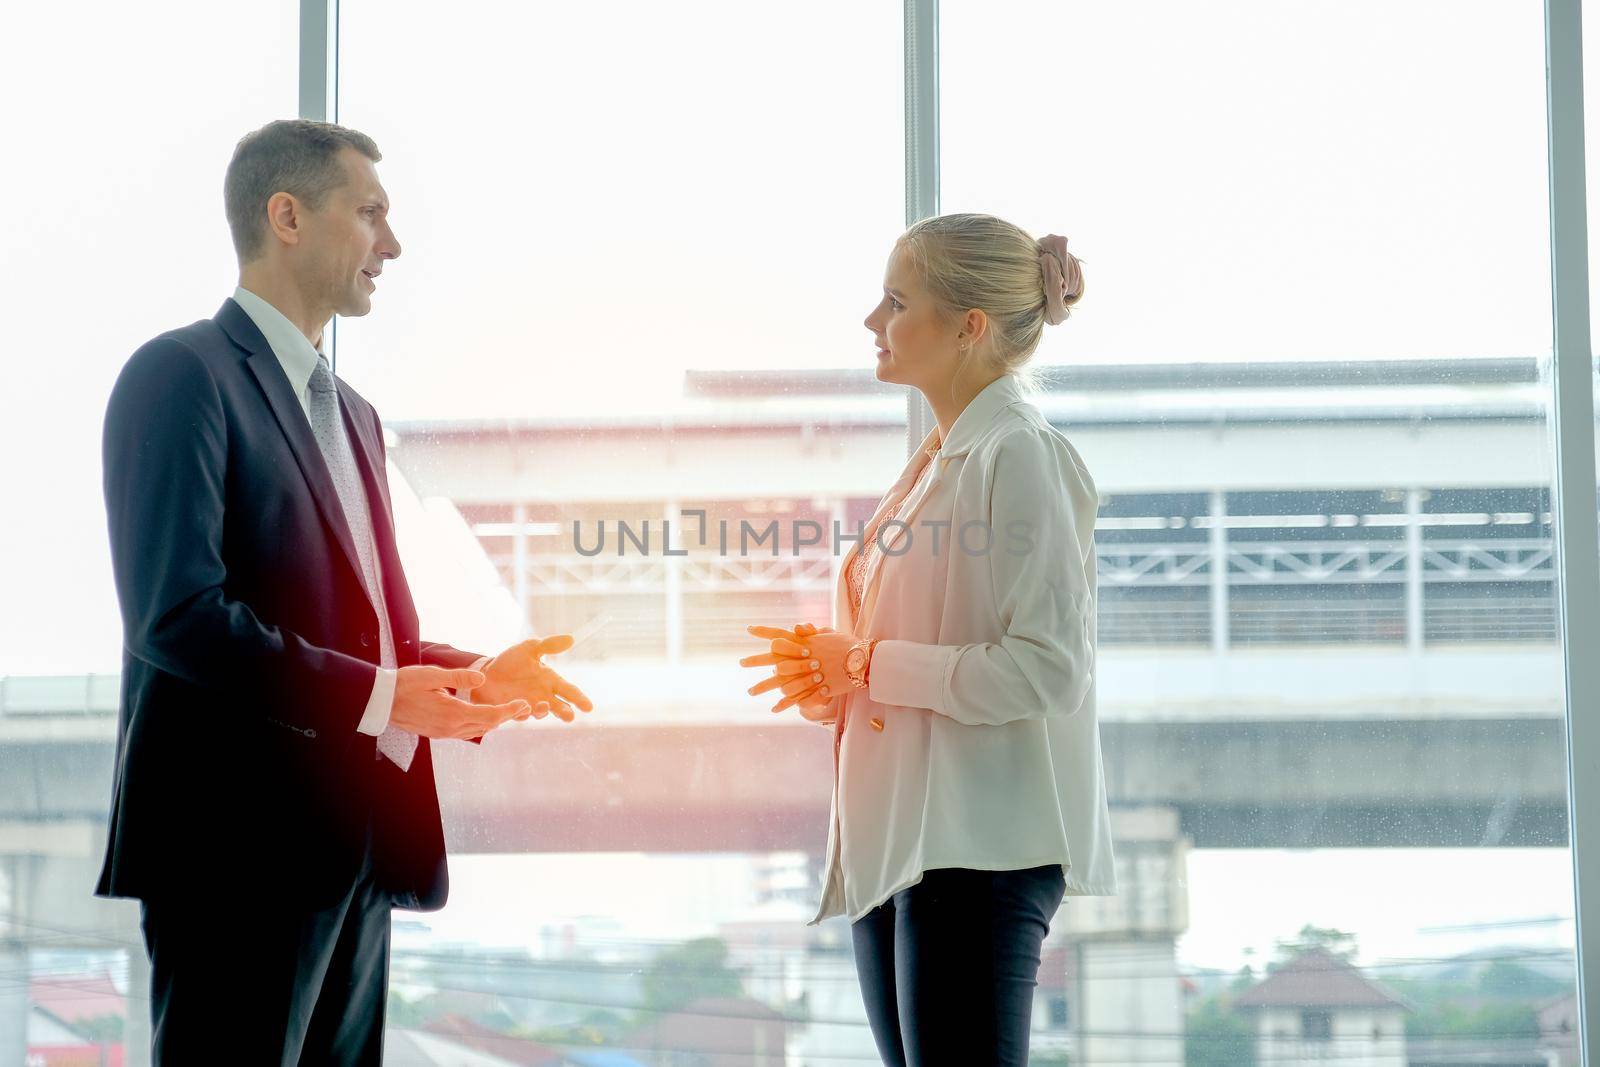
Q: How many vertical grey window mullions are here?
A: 3